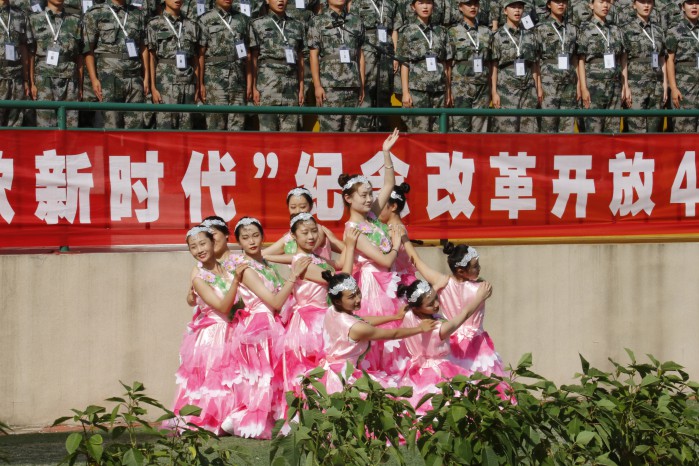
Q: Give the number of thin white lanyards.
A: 15